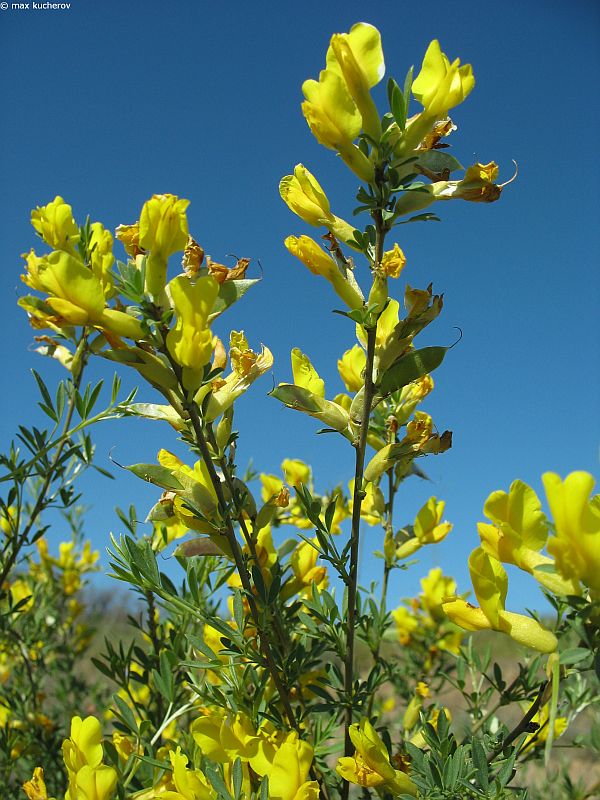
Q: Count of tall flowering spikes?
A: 2